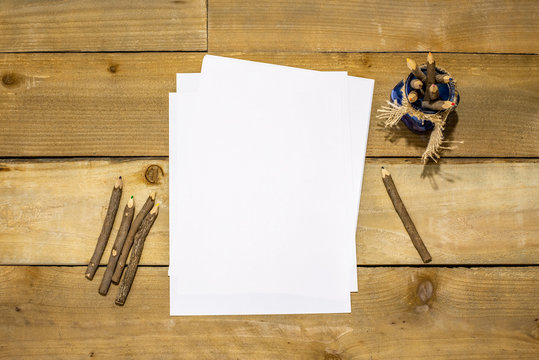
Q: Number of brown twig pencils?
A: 12